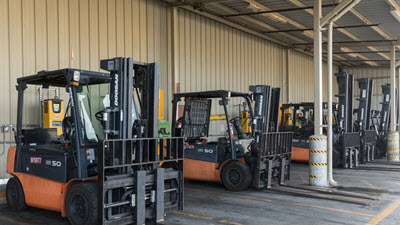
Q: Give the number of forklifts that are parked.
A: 5